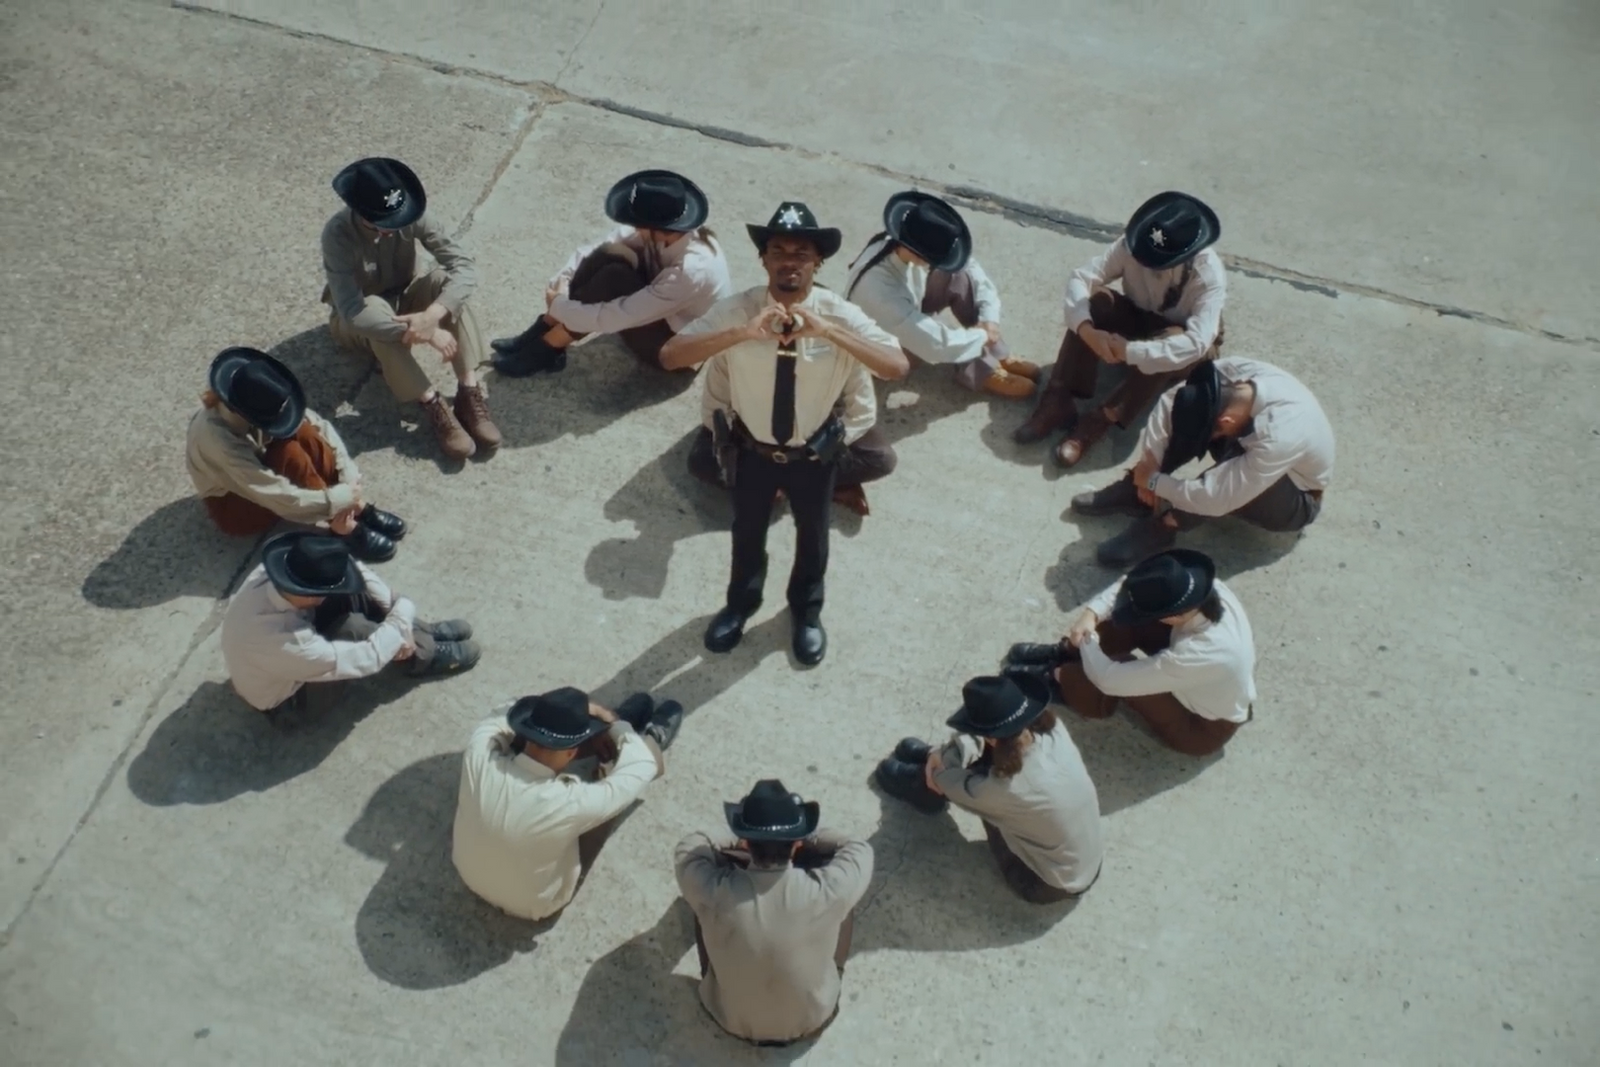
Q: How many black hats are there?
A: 12